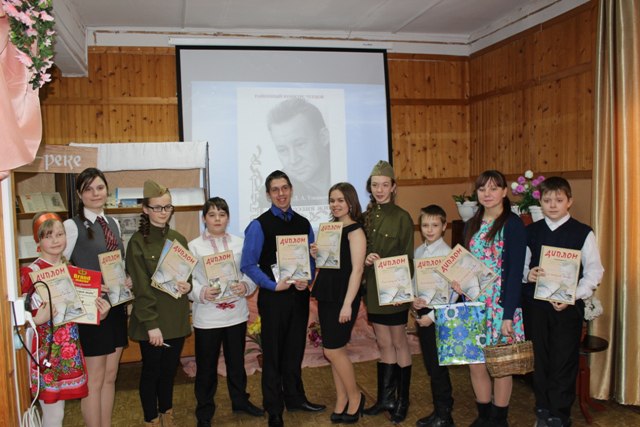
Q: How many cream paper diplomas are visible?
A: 10